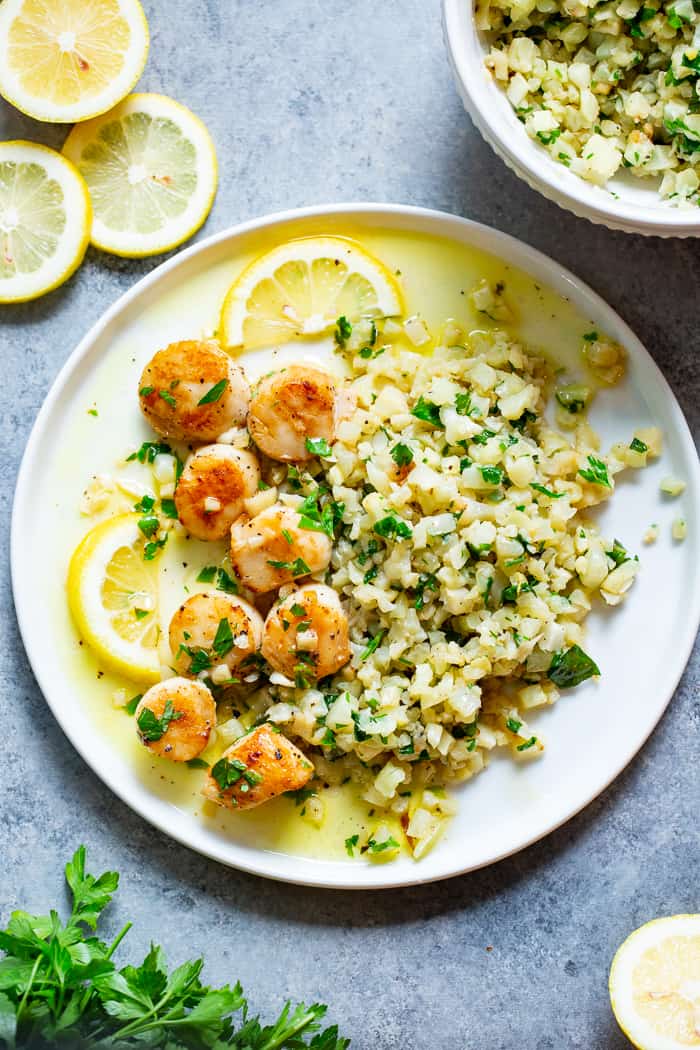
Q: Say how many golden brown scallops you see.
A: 8